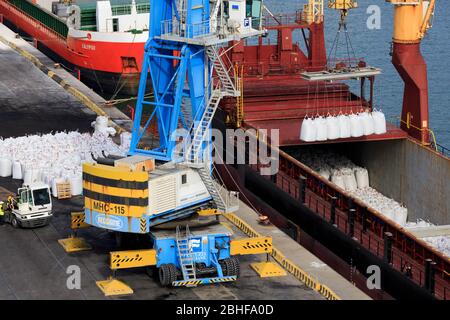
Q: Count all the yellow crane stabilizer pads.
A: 3